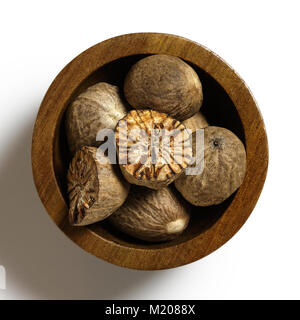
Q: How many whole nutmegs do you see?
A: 5